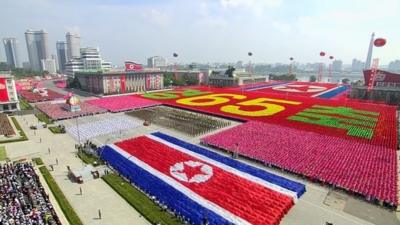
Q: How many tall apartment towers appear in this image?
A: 4